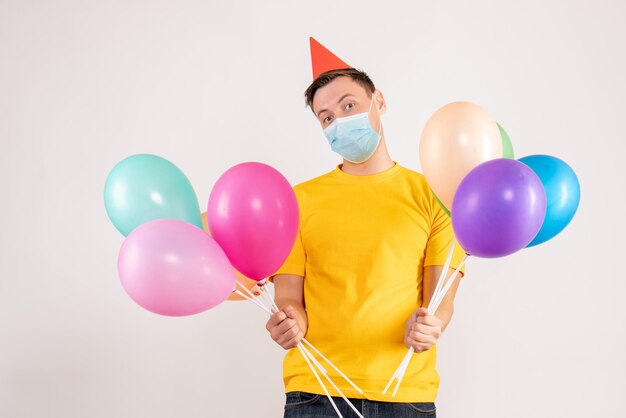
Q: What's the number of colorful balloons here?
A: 8